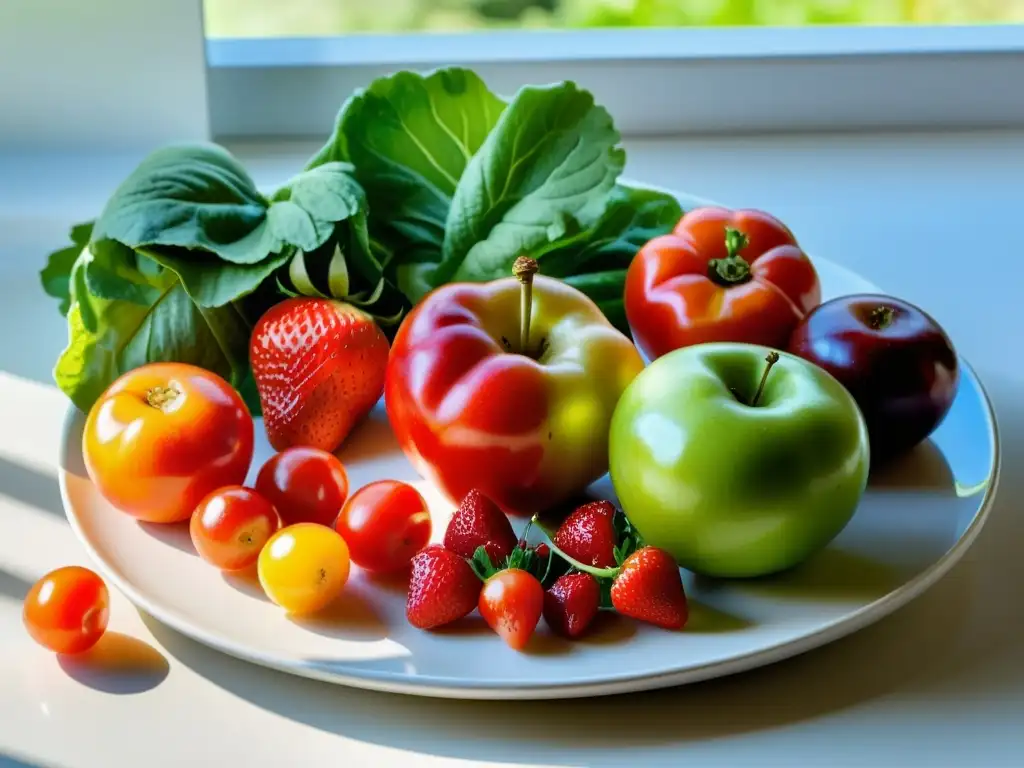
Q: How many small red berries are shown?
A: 6